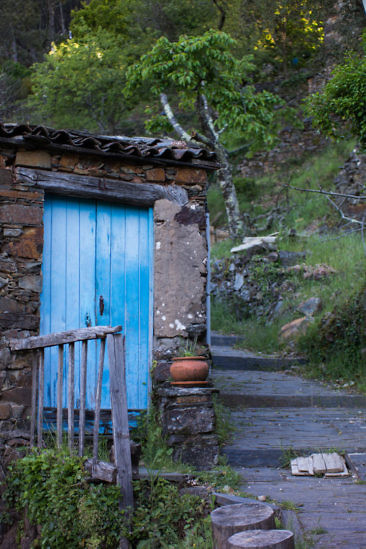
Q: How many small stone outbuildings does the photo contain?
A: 1